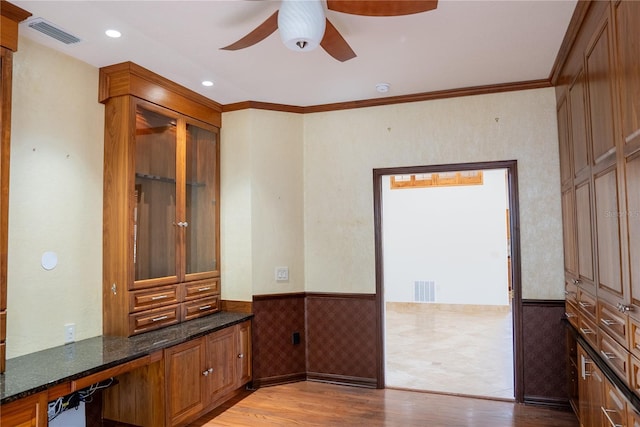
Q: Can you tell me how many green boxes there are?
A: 0